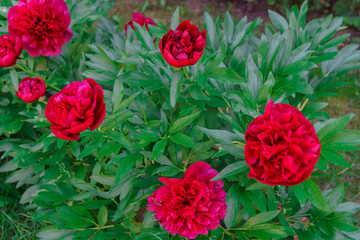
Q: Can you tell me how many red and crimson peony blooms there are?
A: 8